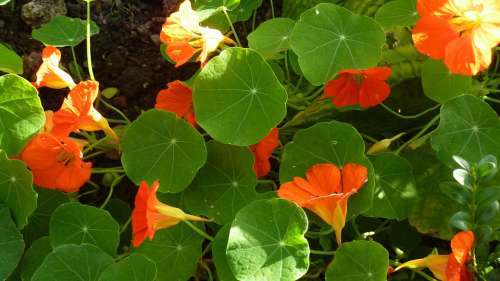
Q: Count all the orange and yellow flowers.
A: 11